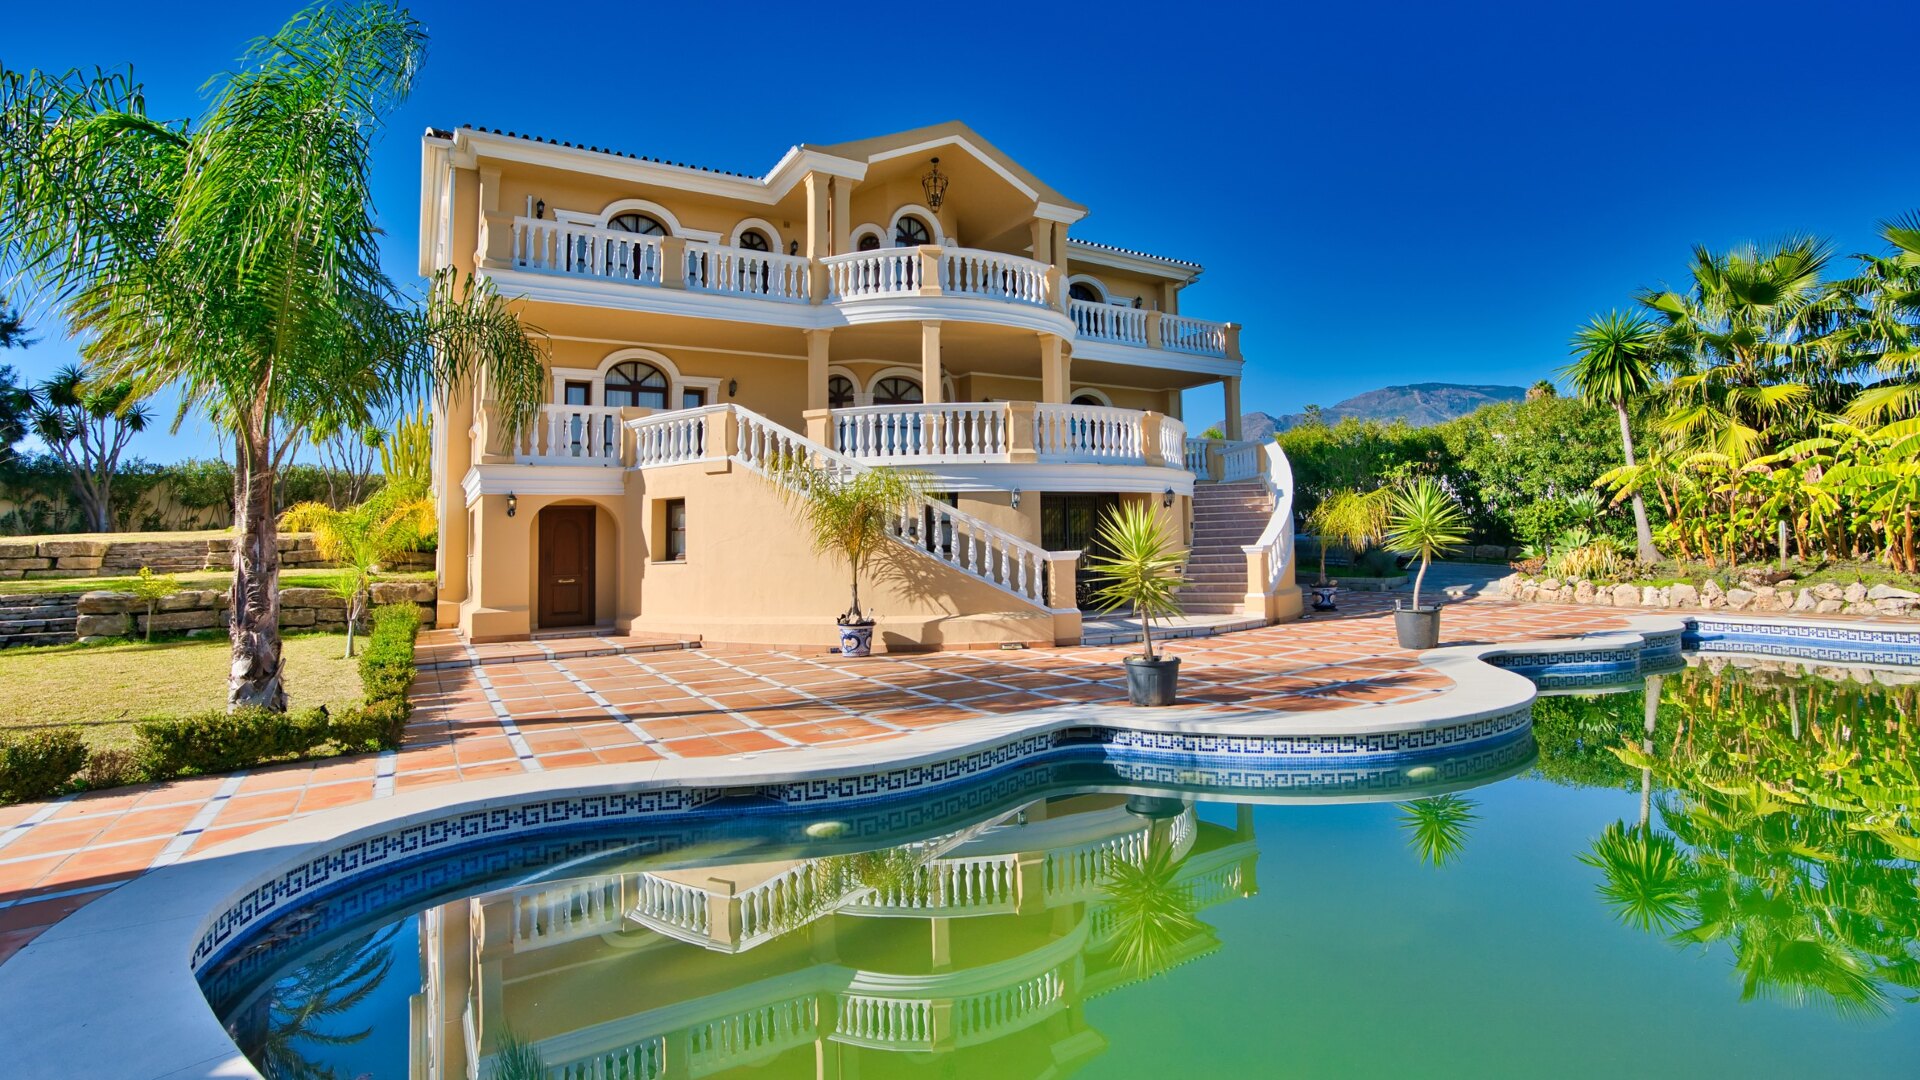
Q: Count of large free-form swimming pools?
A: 1